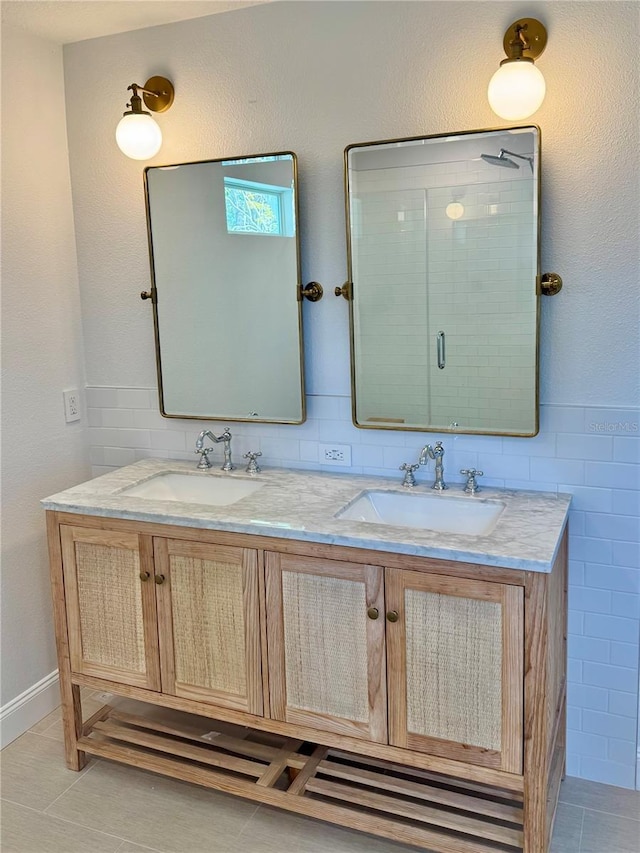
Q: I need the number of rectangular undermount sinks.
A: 2